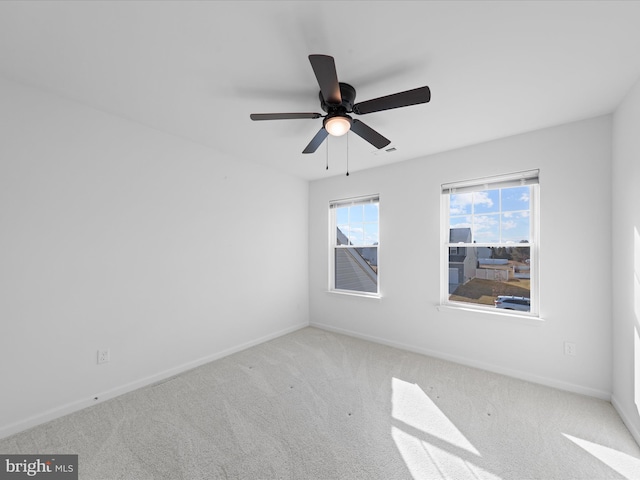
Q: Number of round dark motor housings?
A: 1